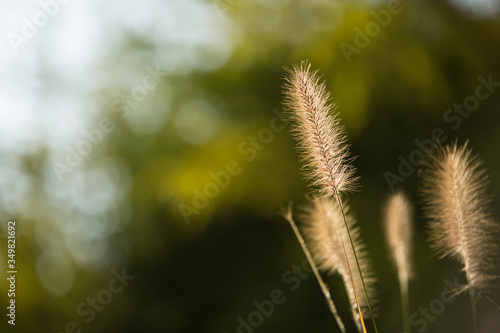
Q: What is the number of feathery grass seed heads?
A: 4